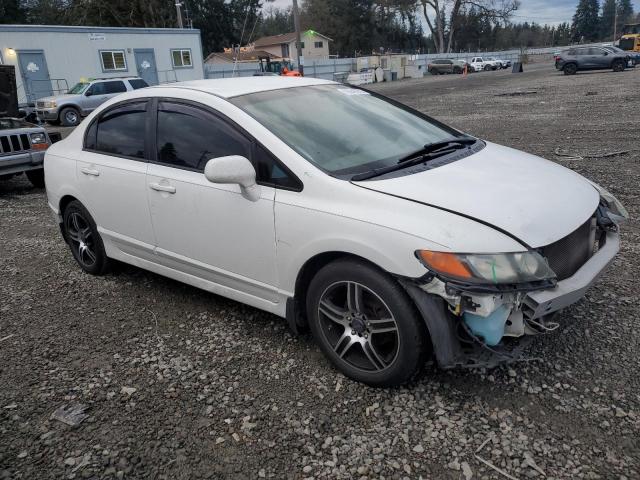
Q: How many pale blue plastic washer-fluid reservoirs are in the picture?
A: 1